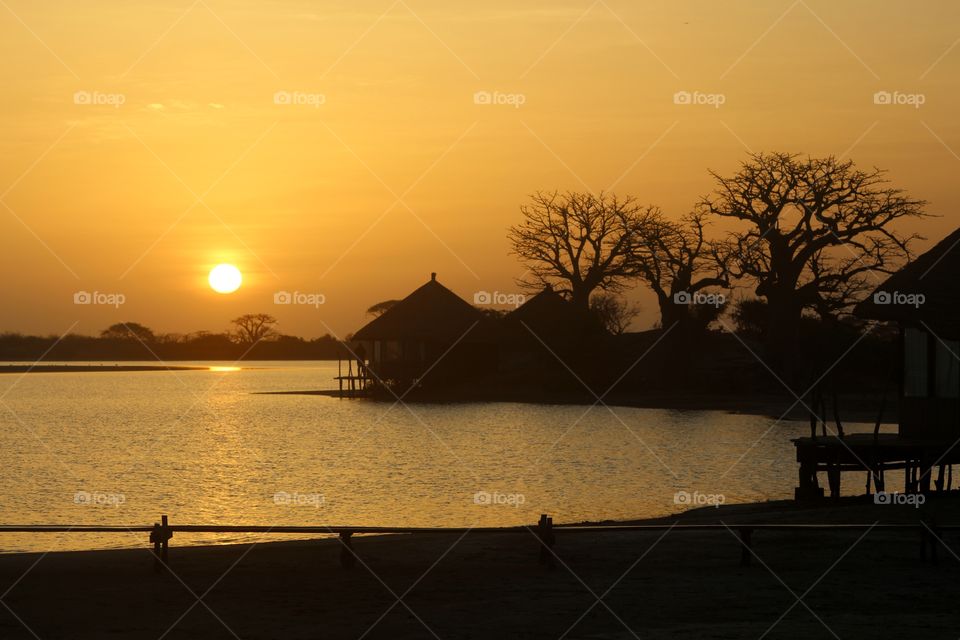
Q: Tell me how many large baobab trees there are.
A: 3